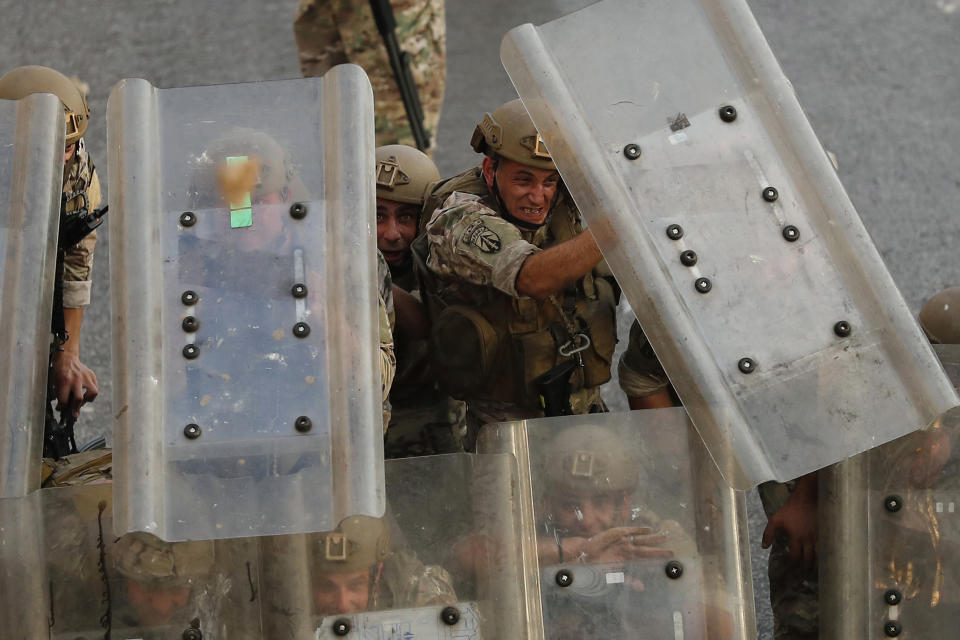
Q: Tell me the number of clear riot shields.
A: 7